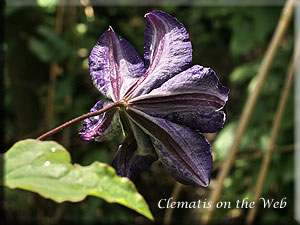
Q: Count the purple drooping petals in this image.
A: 6